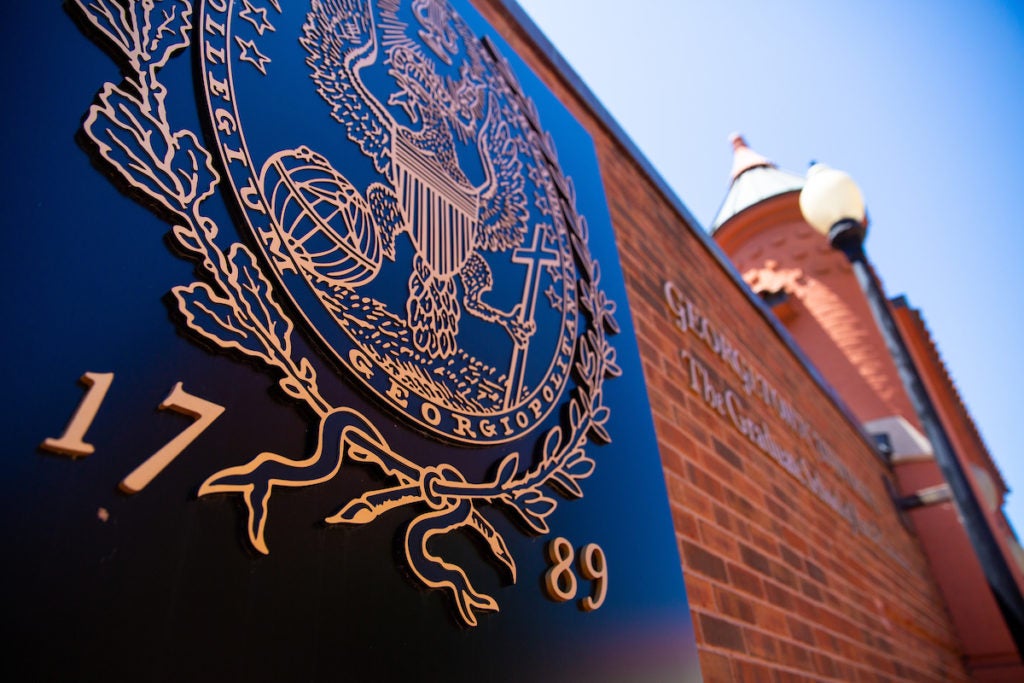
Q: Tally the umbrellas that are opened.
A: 0